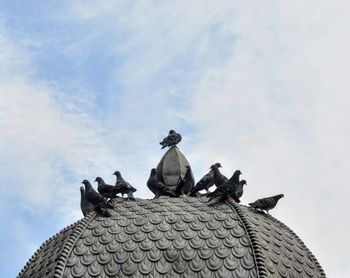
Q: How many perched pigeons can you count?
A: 12